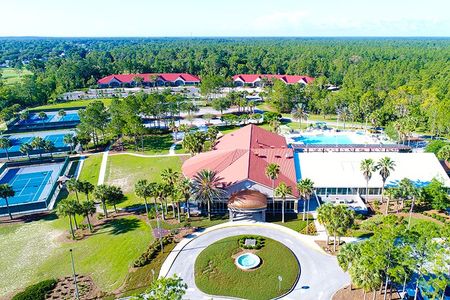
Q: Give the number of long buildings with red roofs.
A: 2